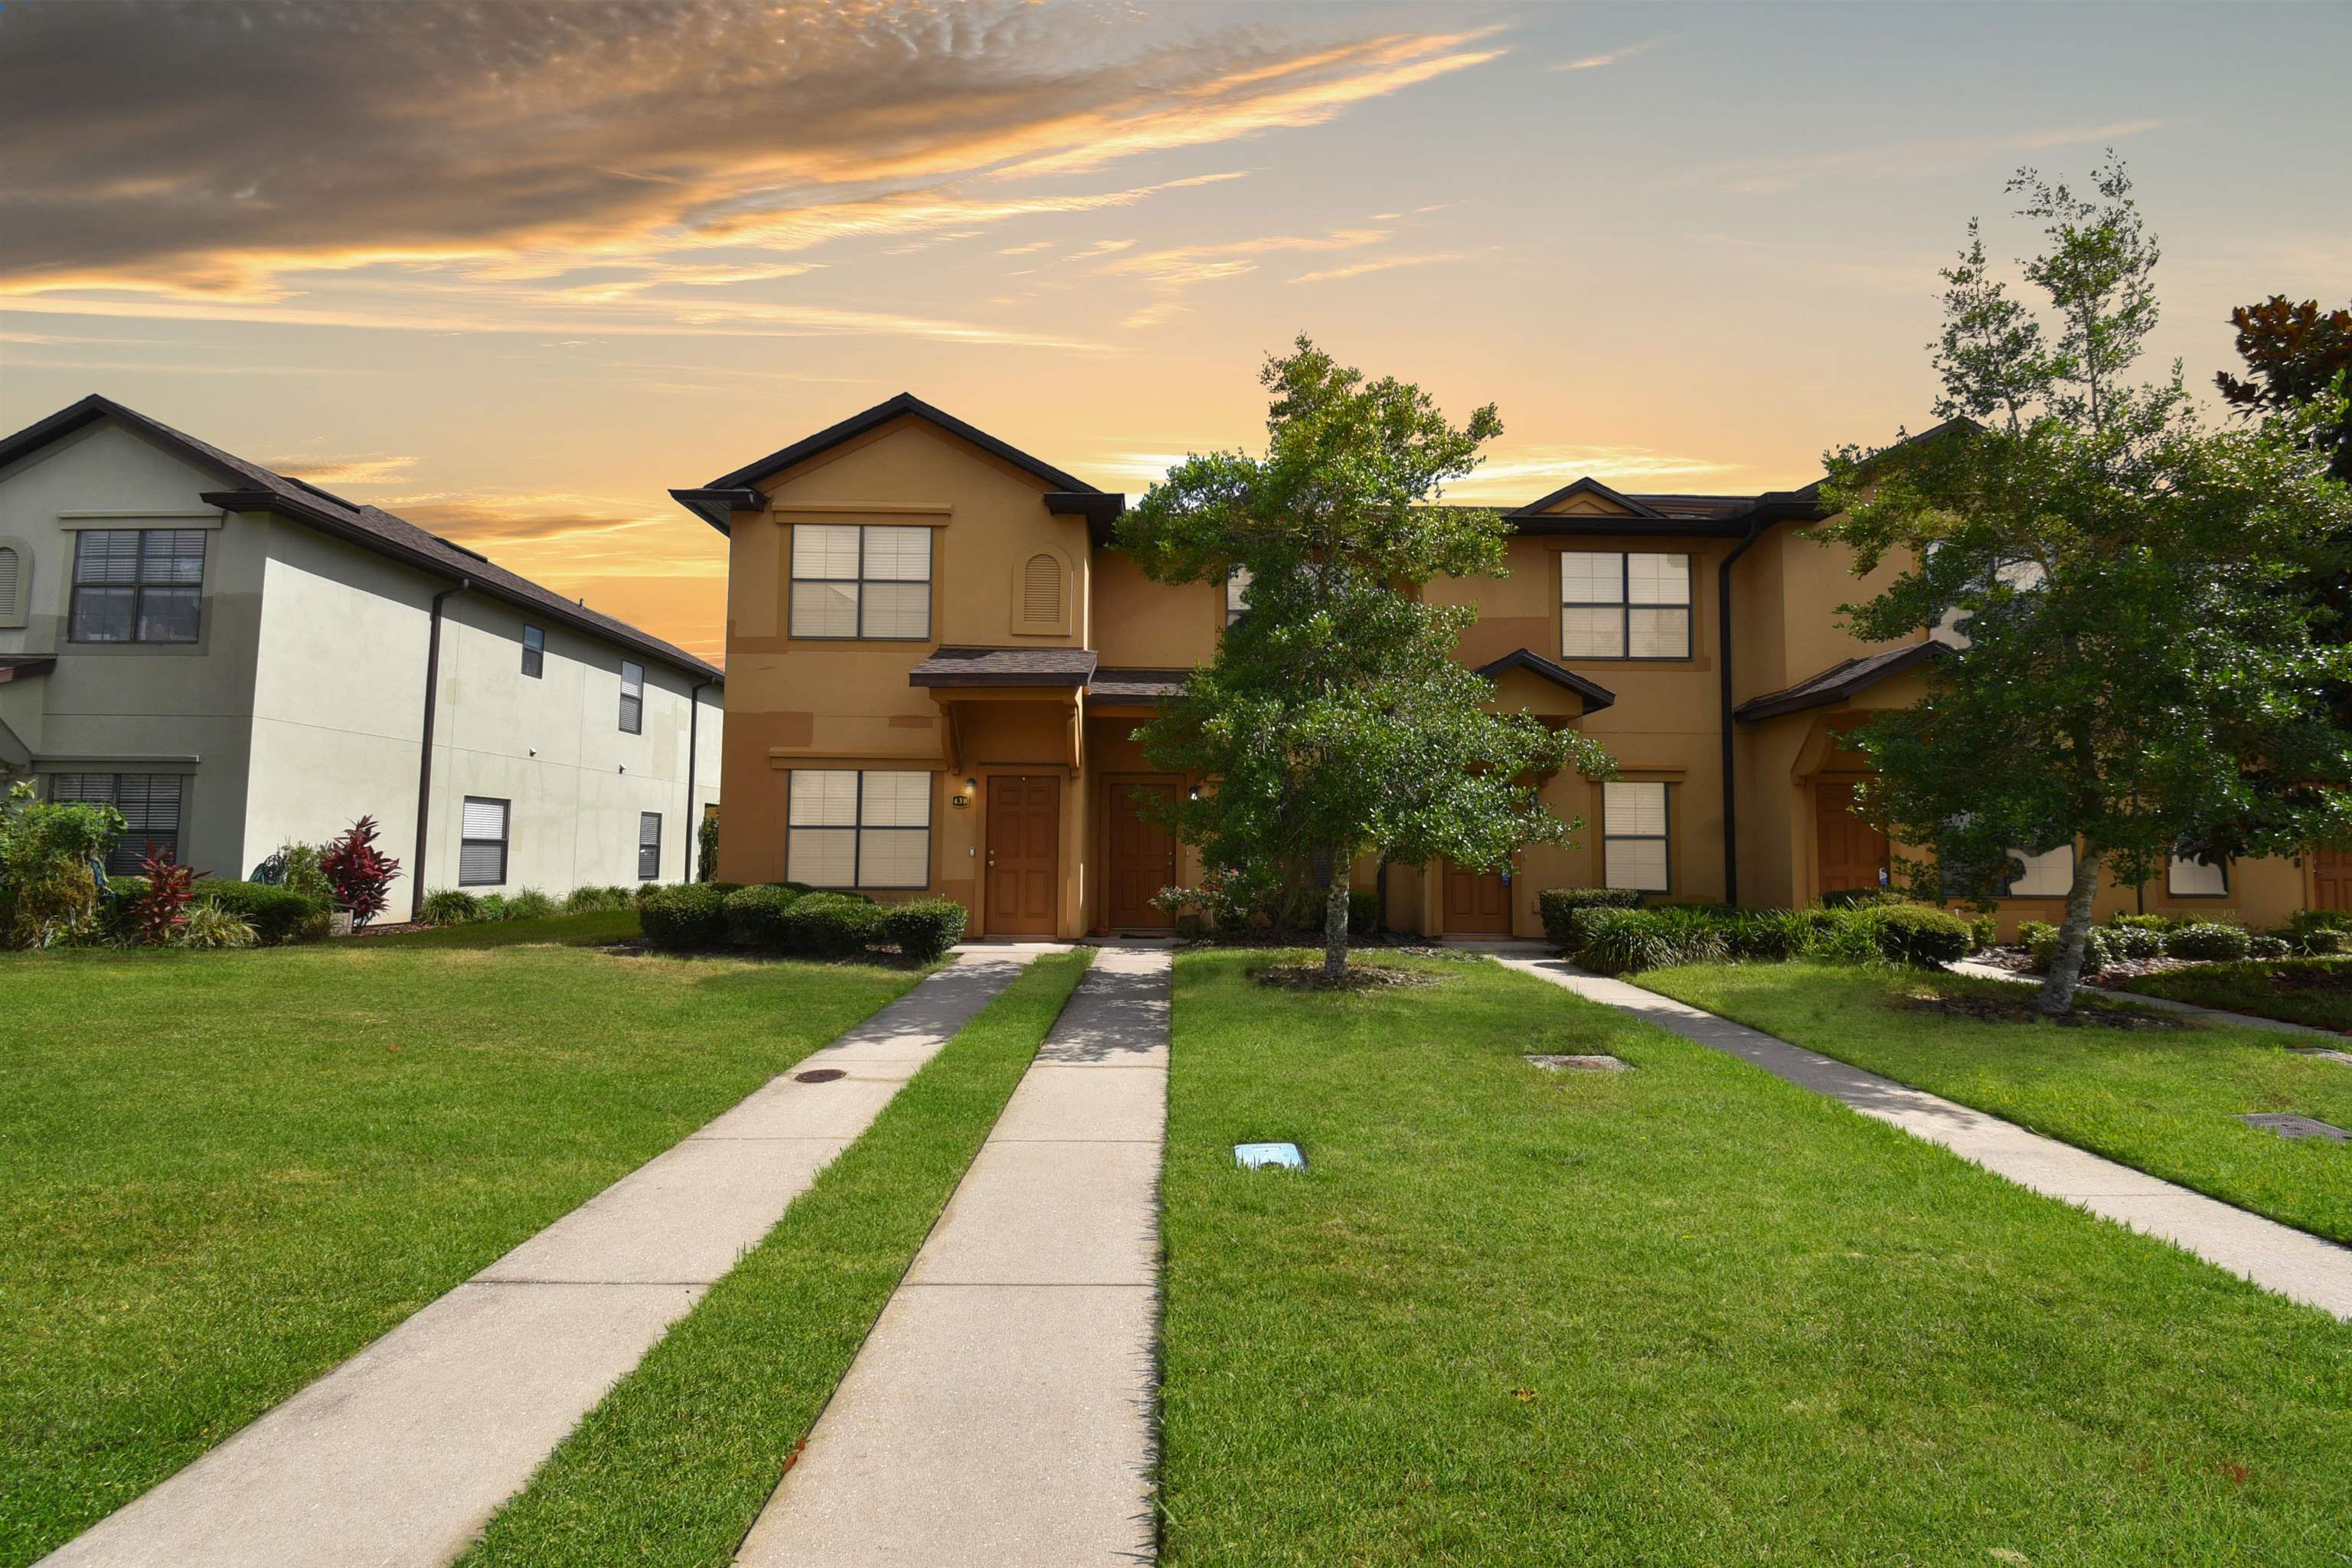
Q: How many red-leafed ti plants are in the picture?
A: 2